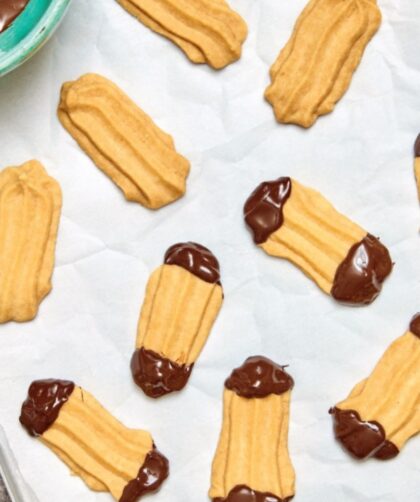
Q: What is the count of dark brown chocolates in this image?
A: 11